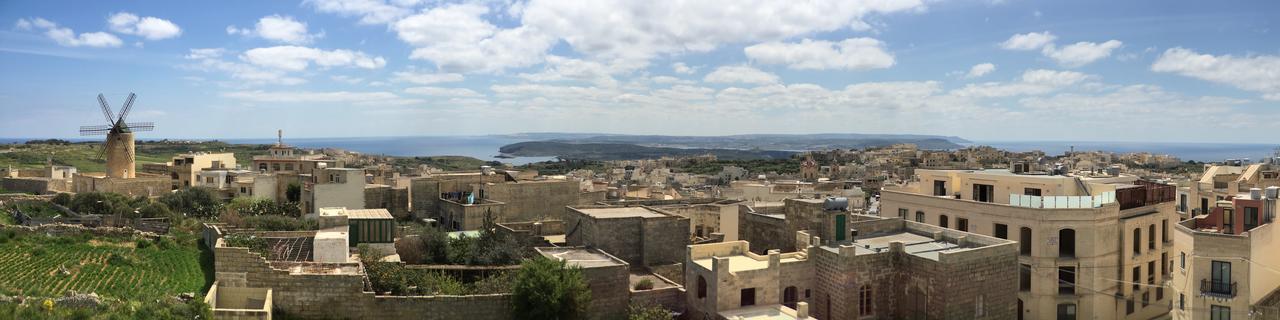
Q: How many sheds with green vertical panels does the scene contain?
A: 1